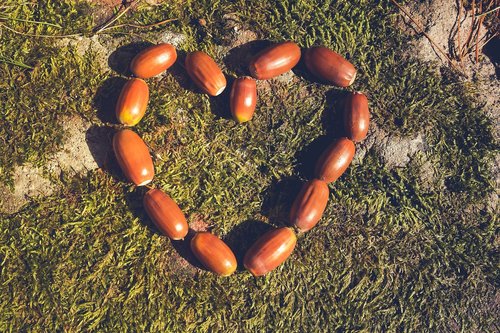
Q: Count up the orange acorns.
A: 13